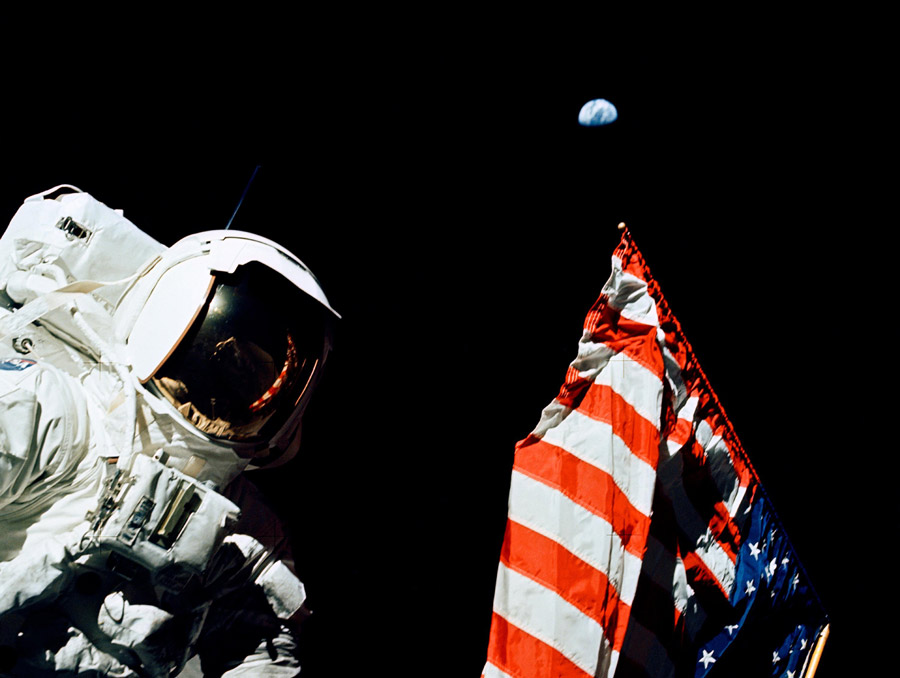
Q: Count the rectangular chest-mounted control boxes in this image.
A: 1